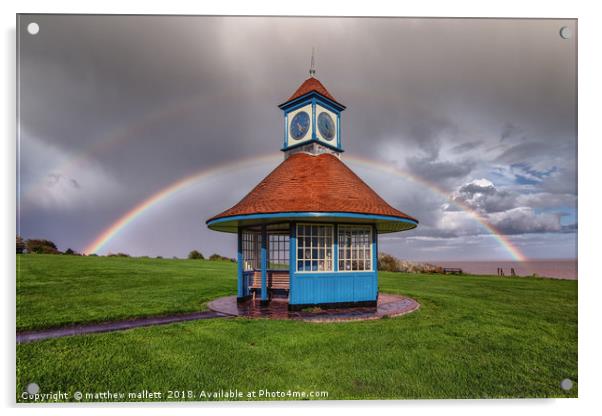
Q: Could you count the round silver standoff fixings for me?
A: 4